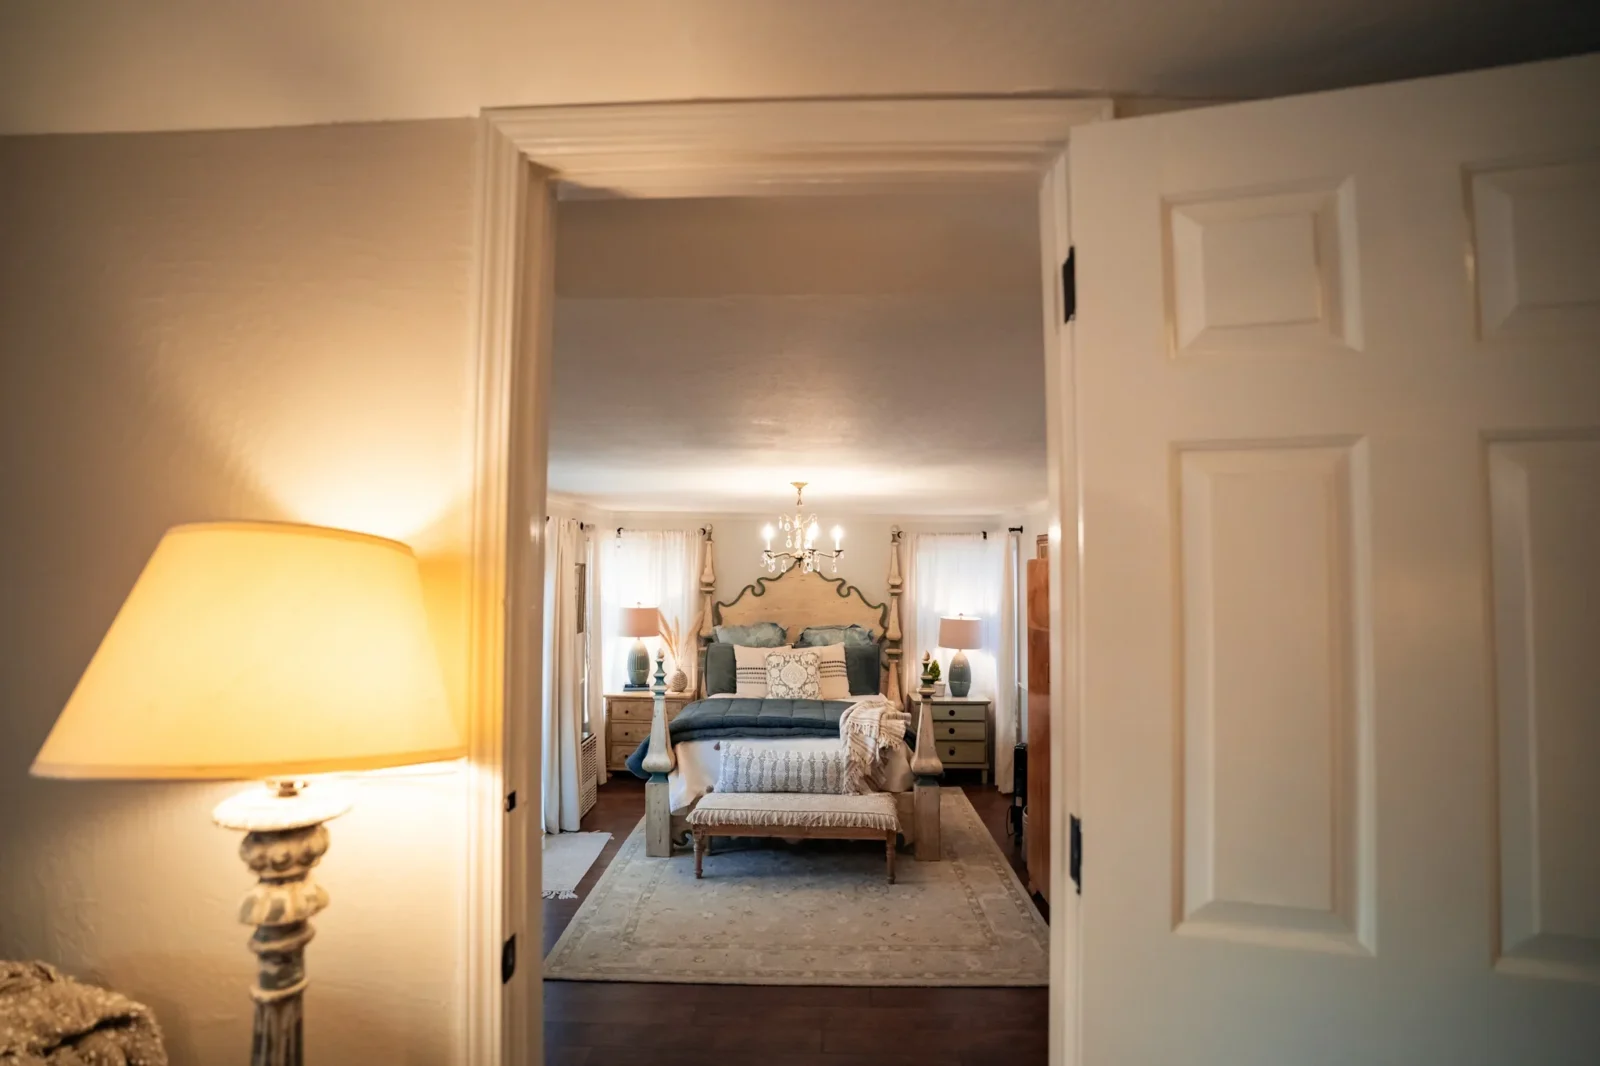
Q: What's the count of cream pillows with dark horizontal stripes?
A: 2